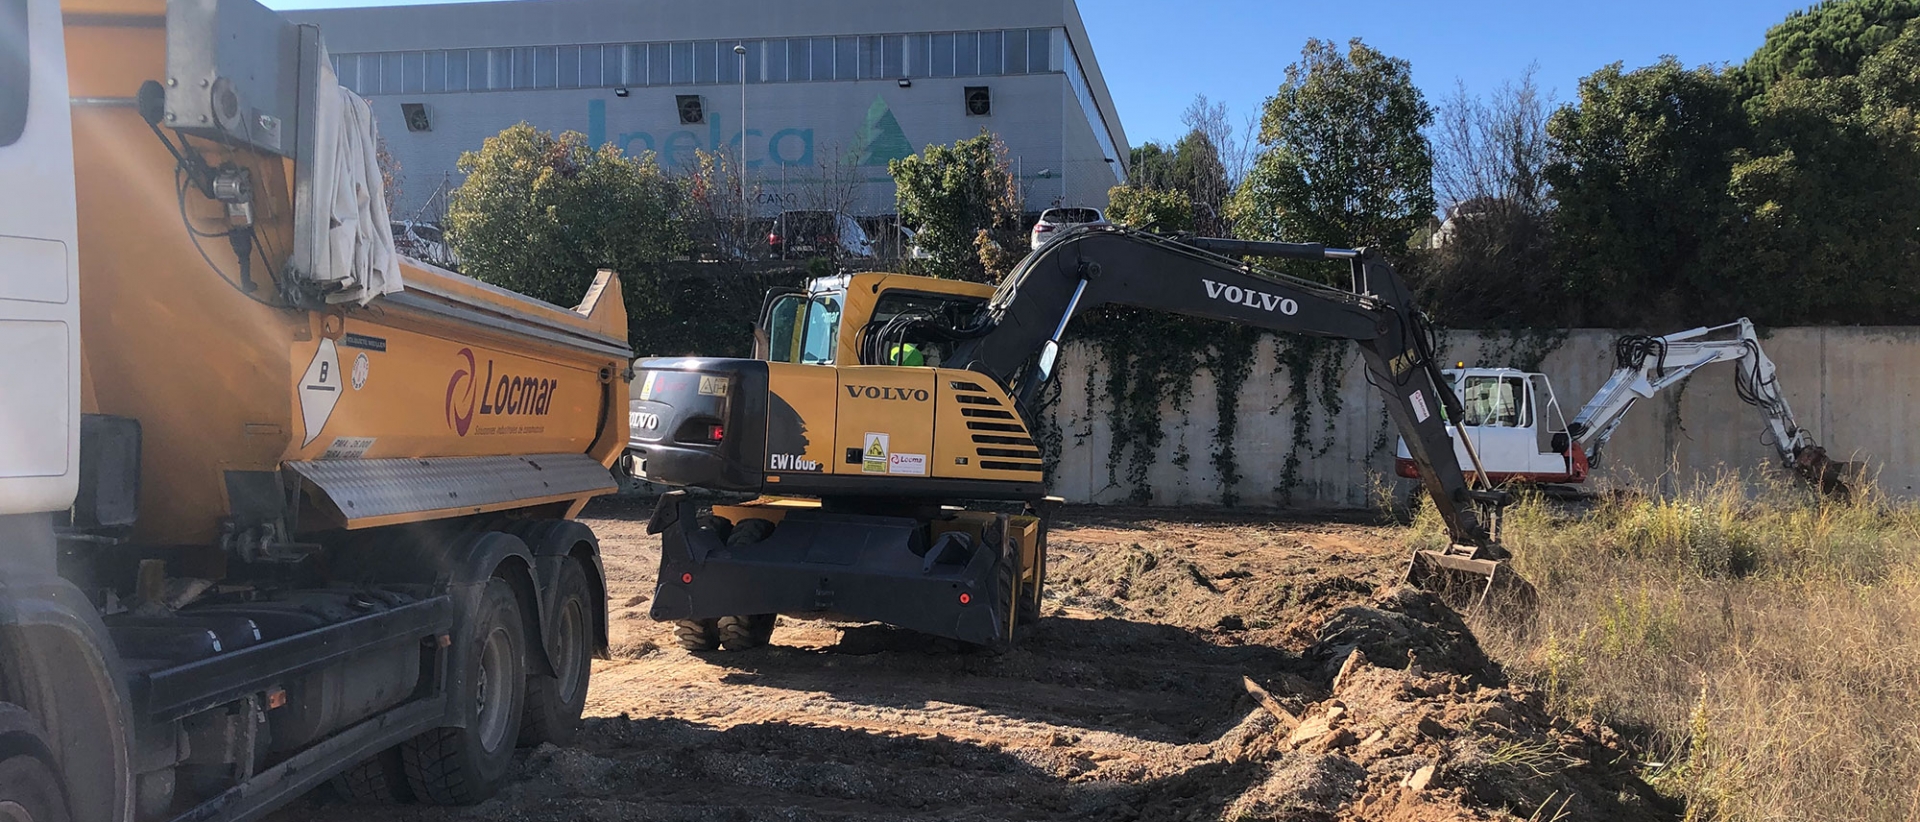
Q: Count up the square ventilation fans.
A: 3